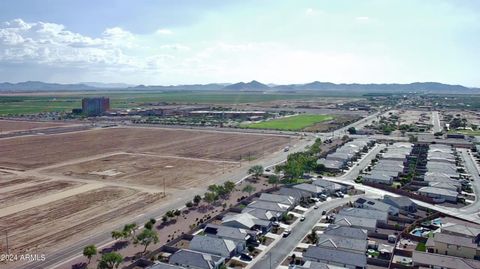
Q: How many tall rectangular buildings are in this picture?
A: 1